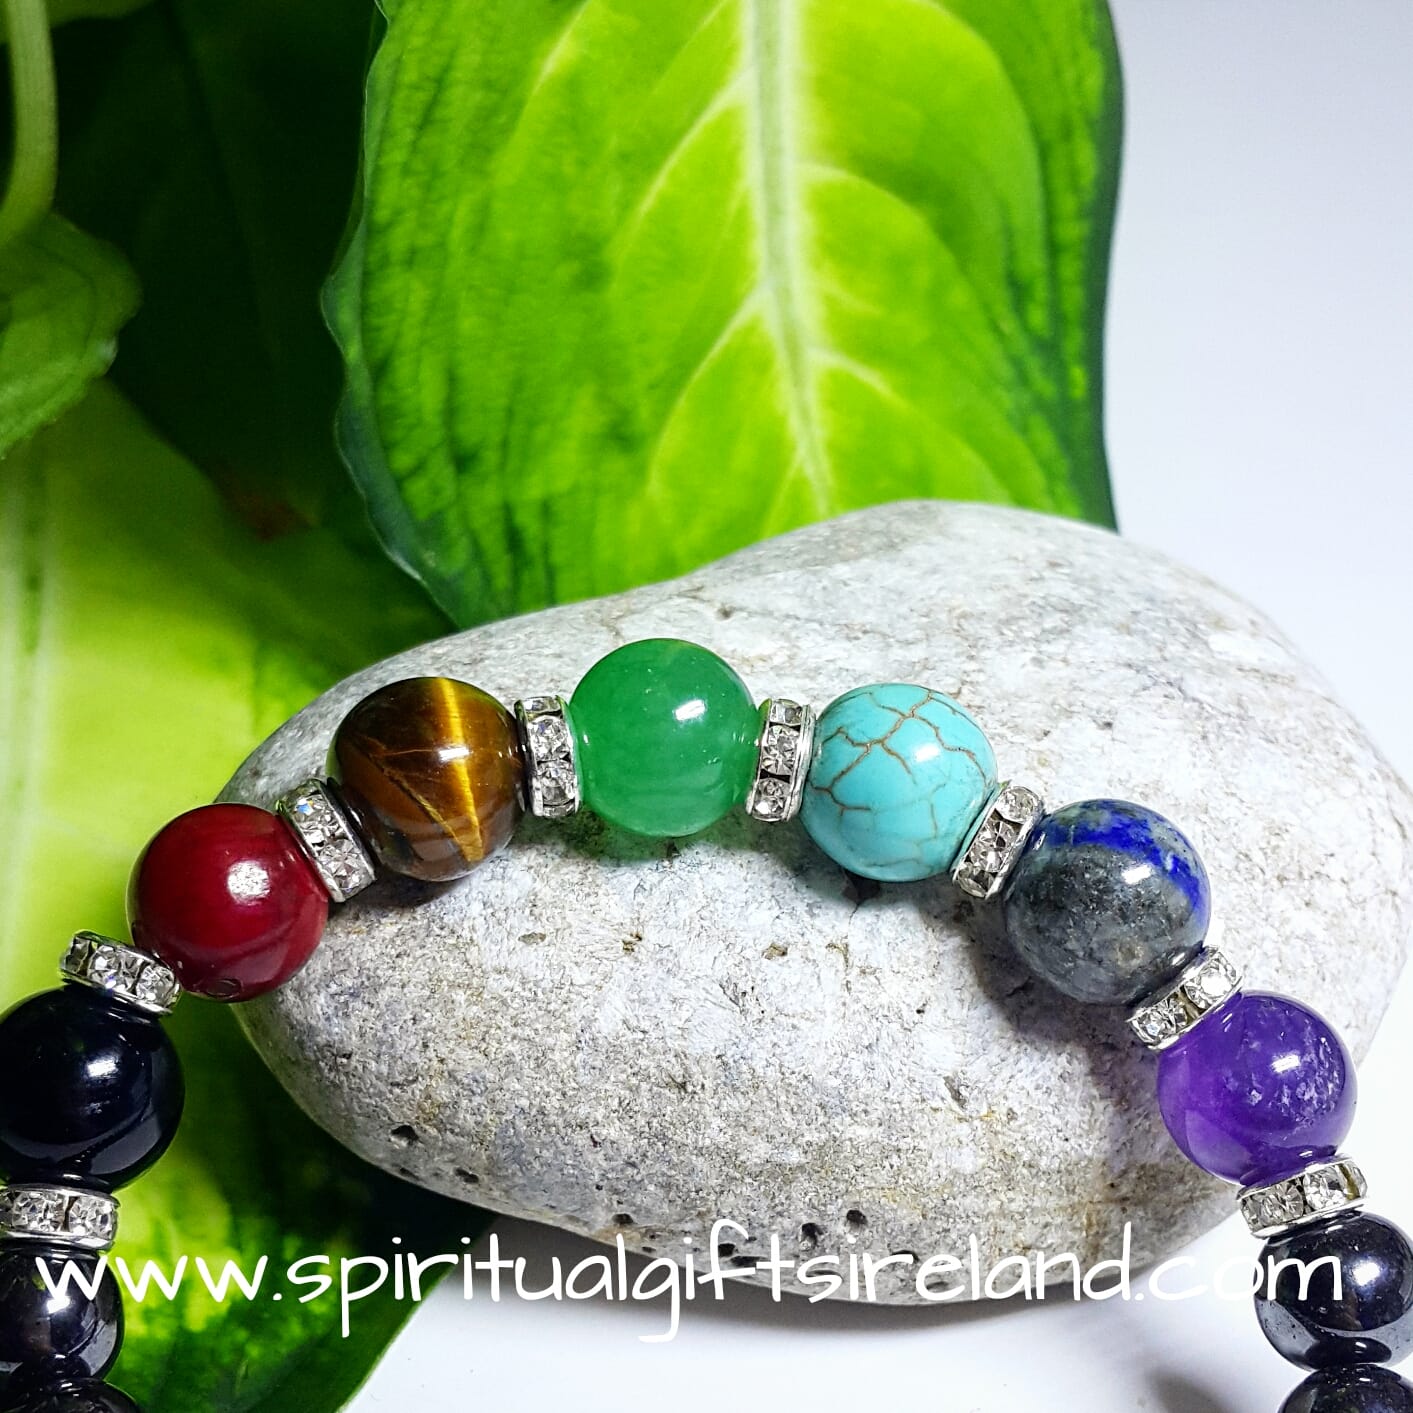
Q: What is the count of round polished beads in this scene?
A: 11